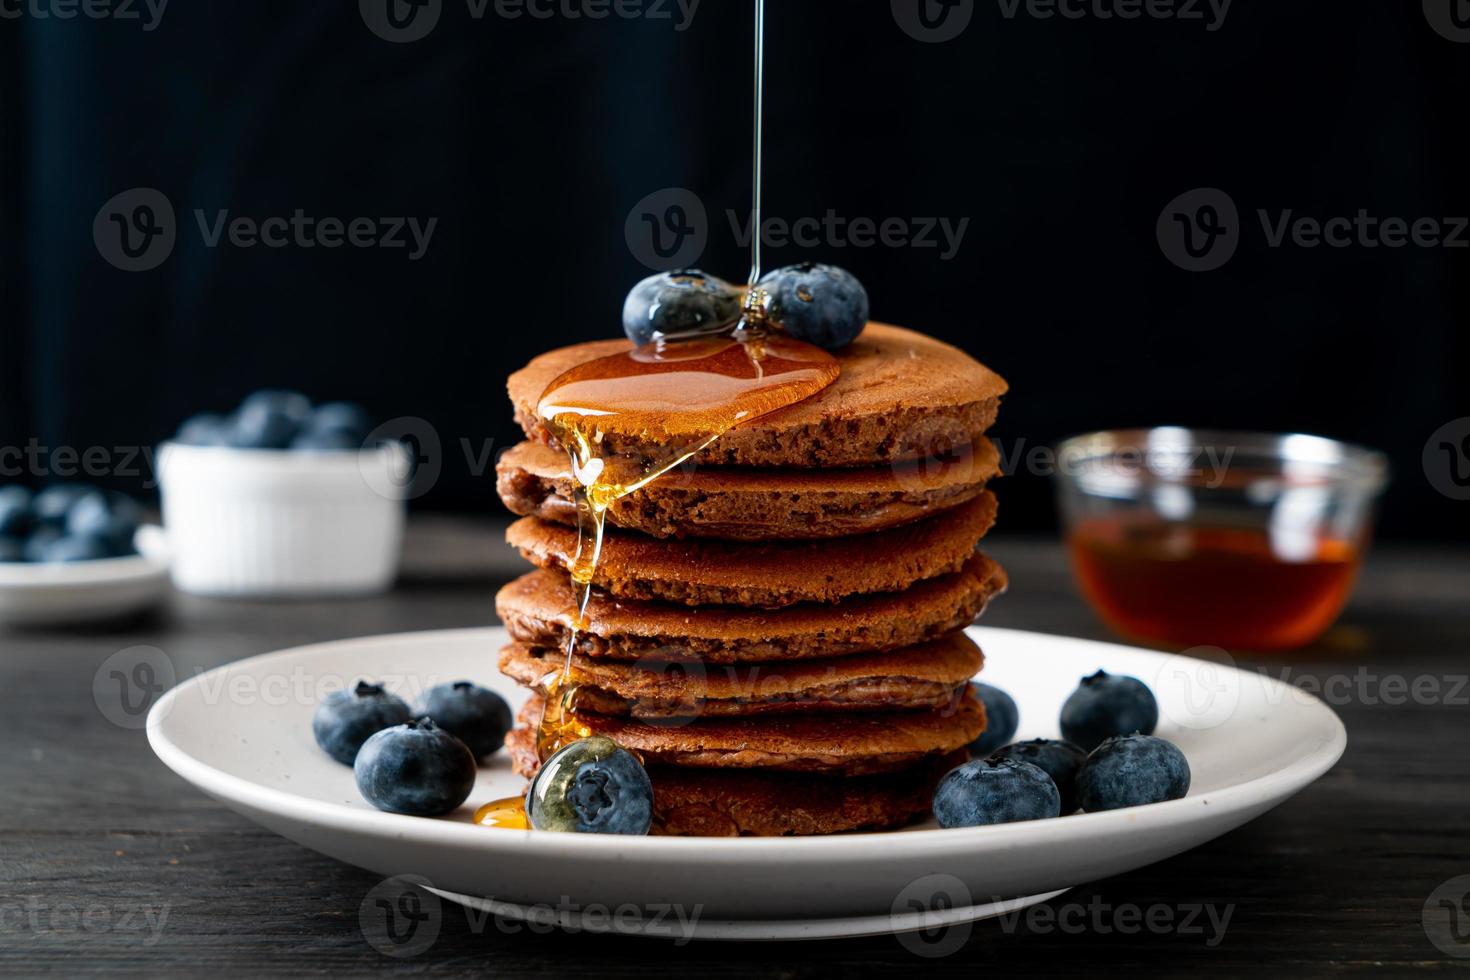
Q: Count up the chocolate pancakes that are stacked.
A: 7